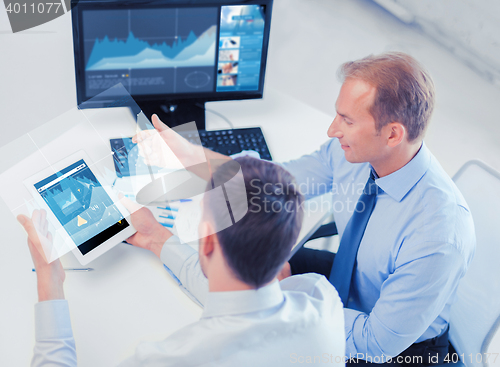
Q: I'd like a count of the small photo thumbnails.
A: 4